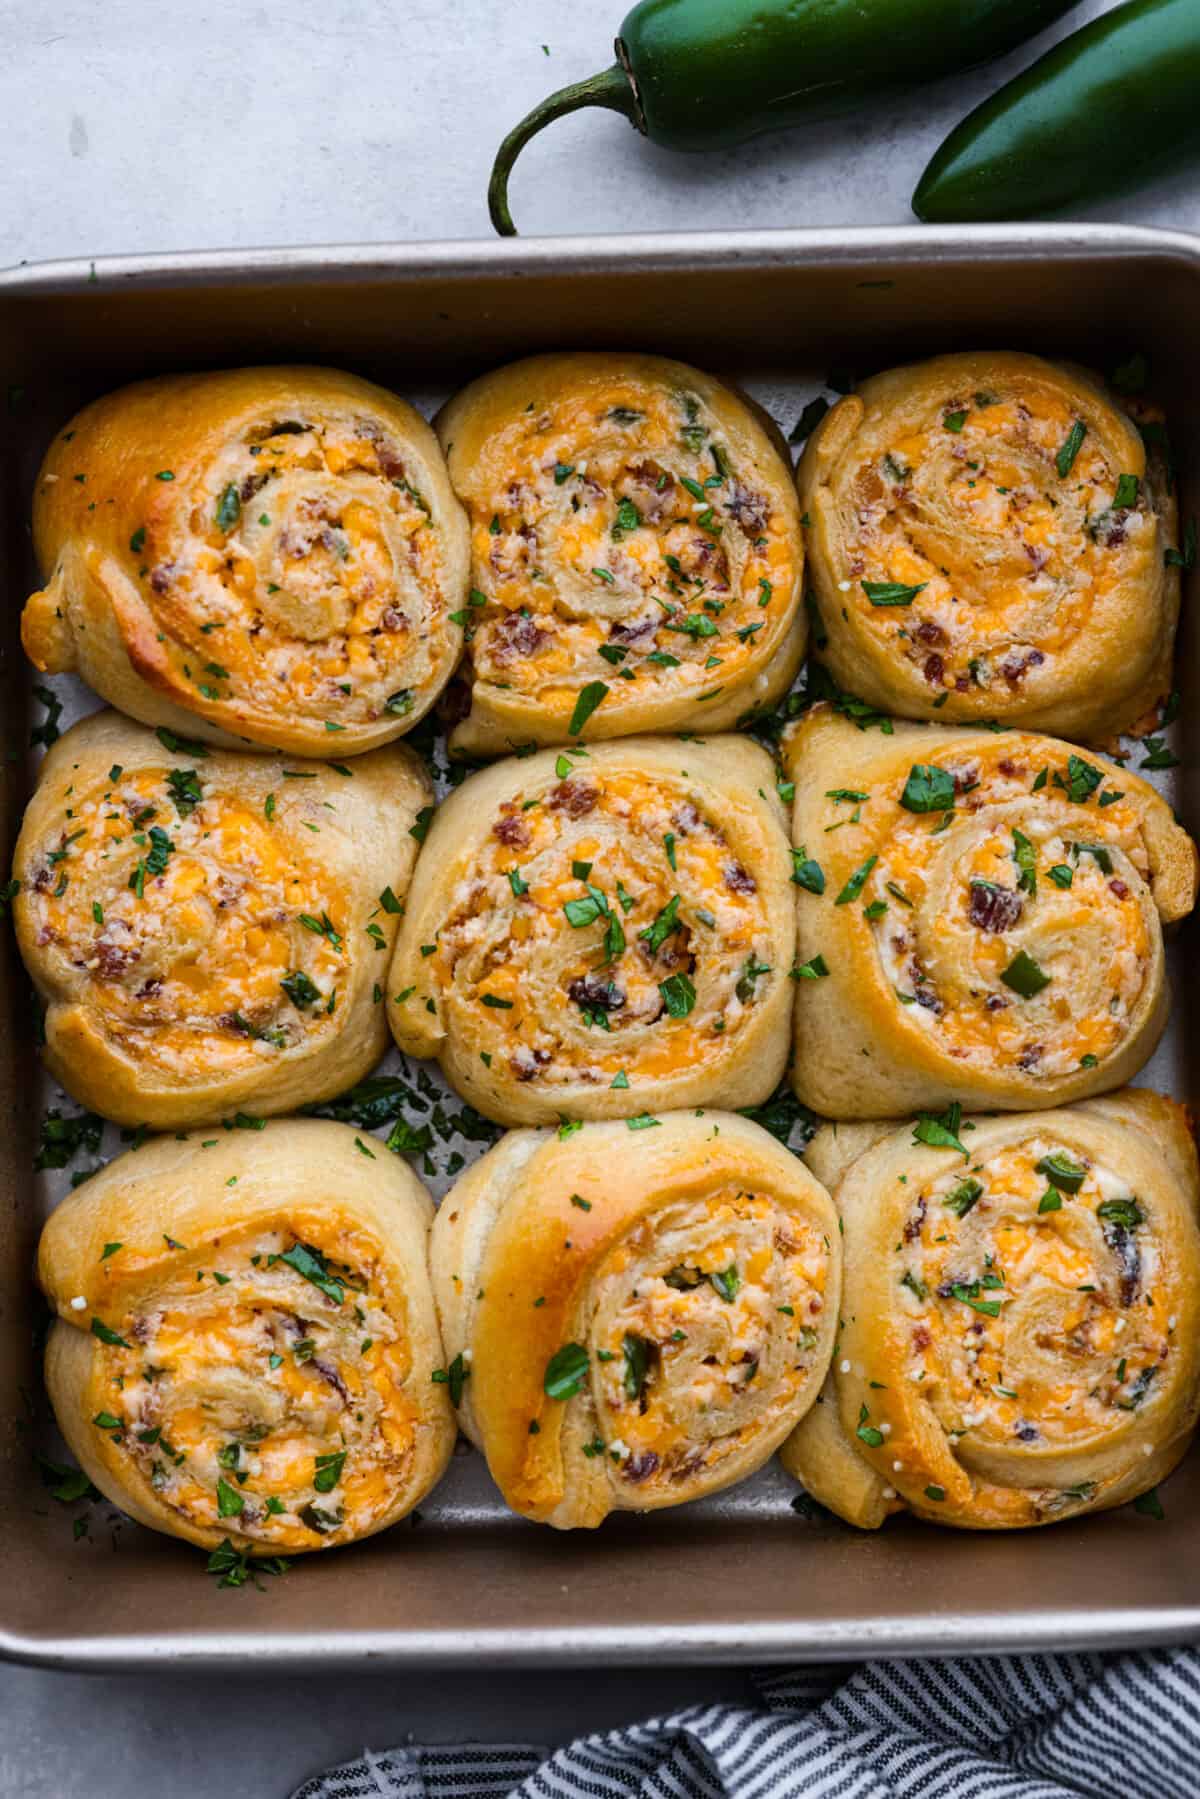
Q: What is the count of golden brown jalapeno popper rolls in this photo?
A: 9